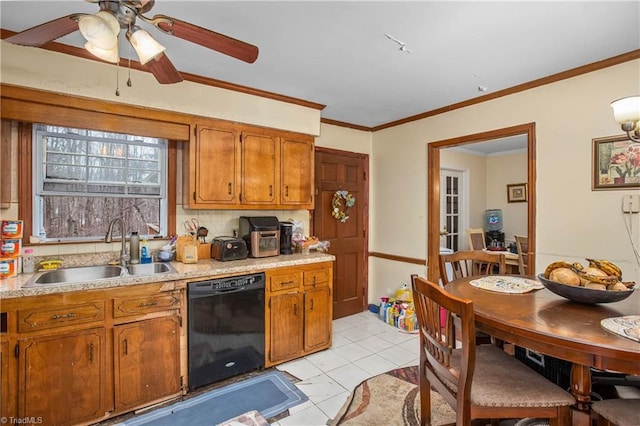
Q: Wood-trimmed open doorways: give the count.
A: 1